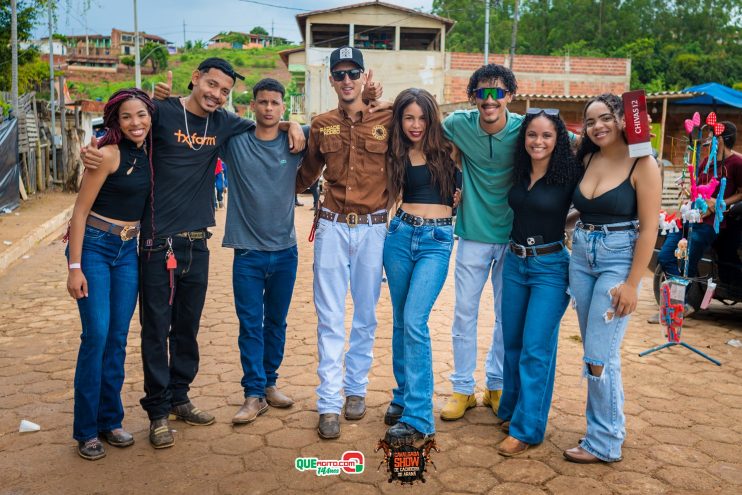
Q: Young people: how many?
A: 8